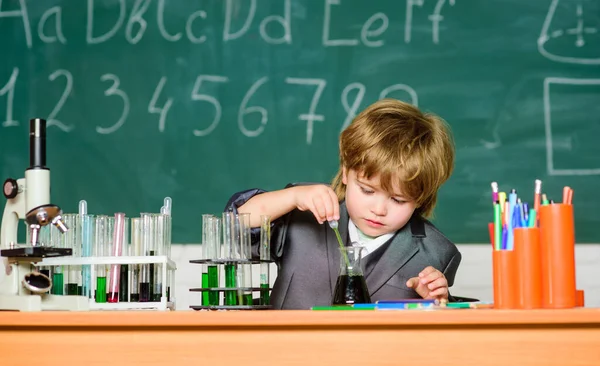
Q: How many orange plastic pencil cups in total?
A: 3